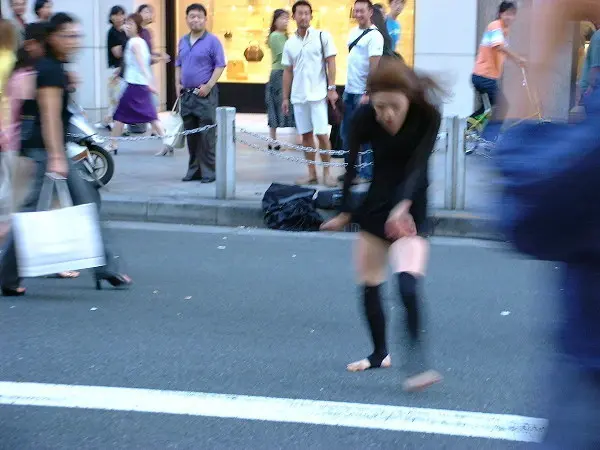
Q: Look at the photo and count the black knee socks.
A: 2